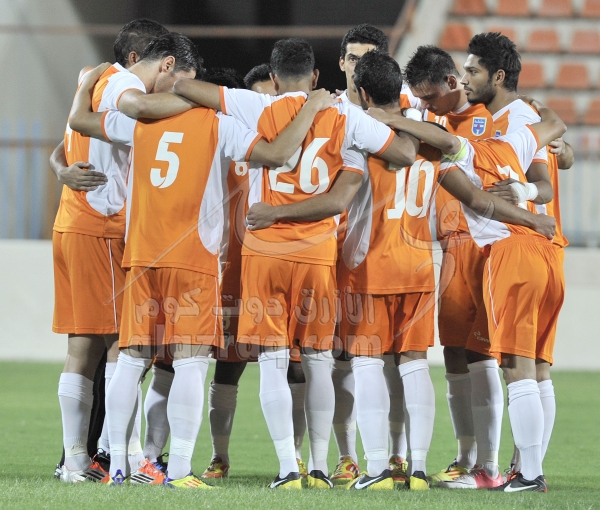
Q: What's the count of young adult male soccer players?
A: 11